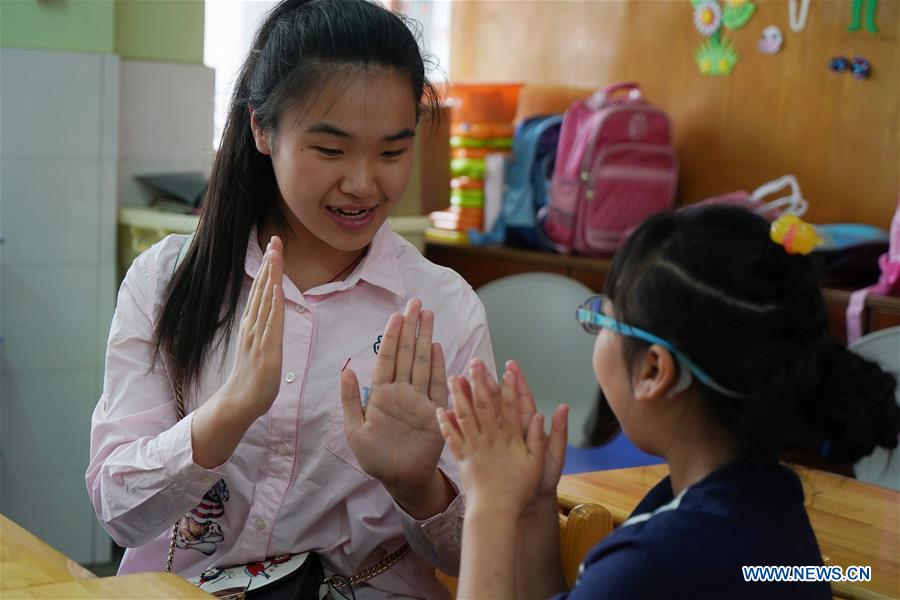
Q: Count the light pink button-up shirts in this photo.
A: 1